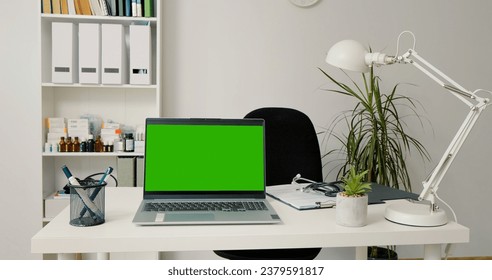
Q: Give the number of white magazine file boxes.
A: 4